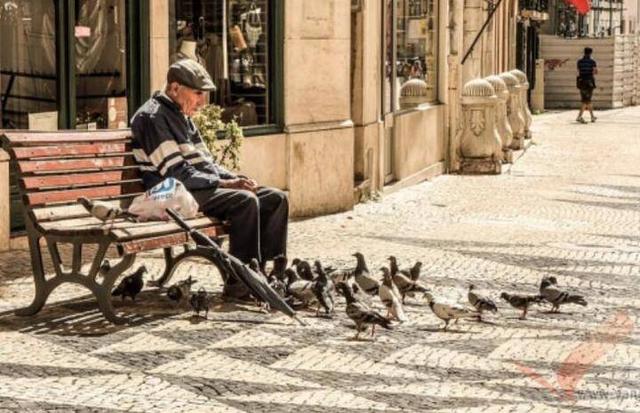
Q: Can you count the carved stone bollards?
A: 4